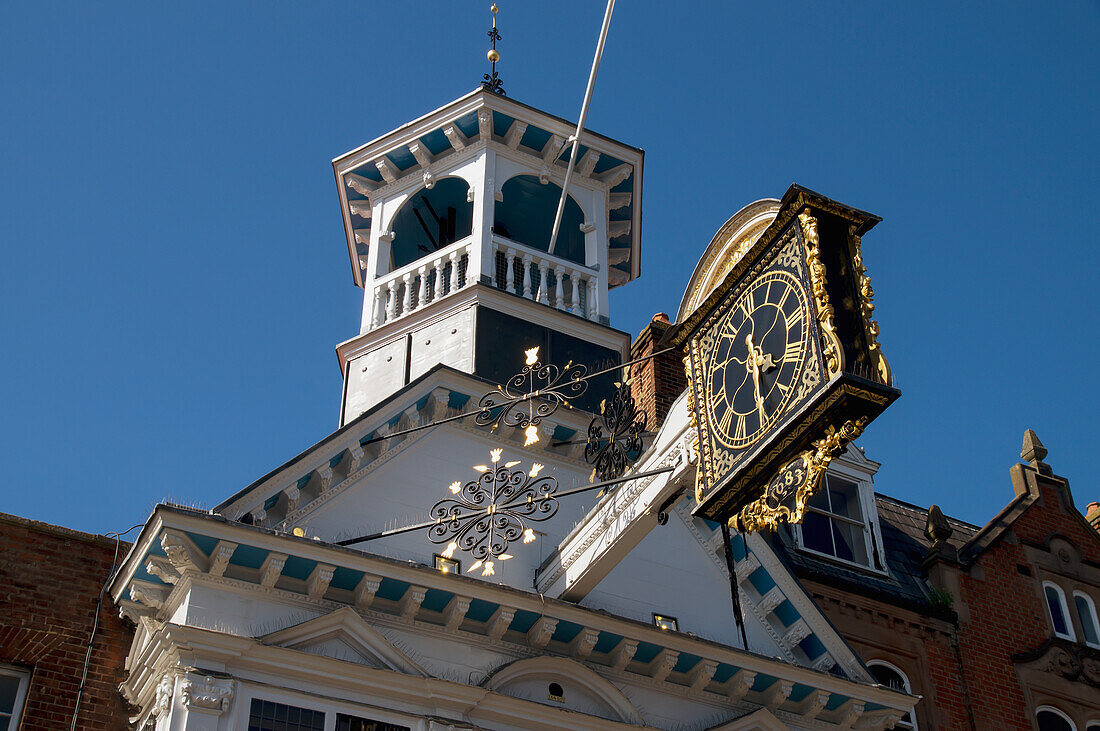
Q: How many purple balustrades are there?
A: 0